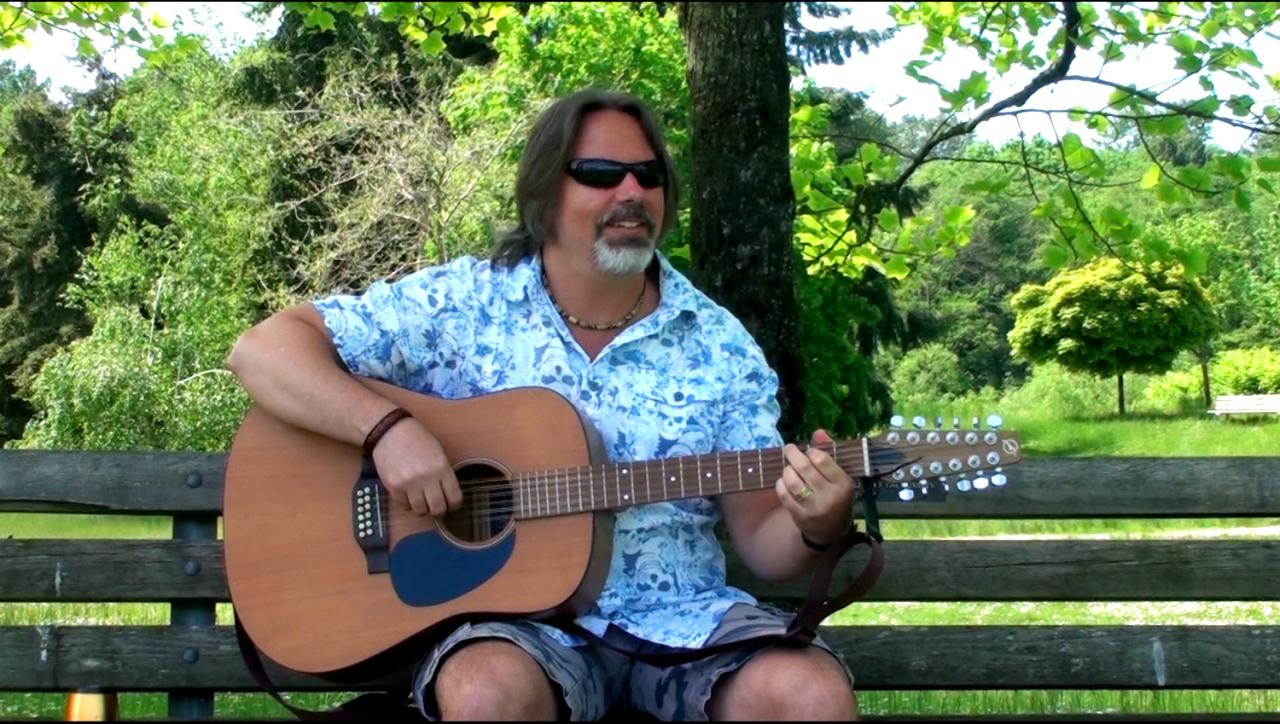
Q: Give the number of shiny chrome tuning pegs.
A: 12